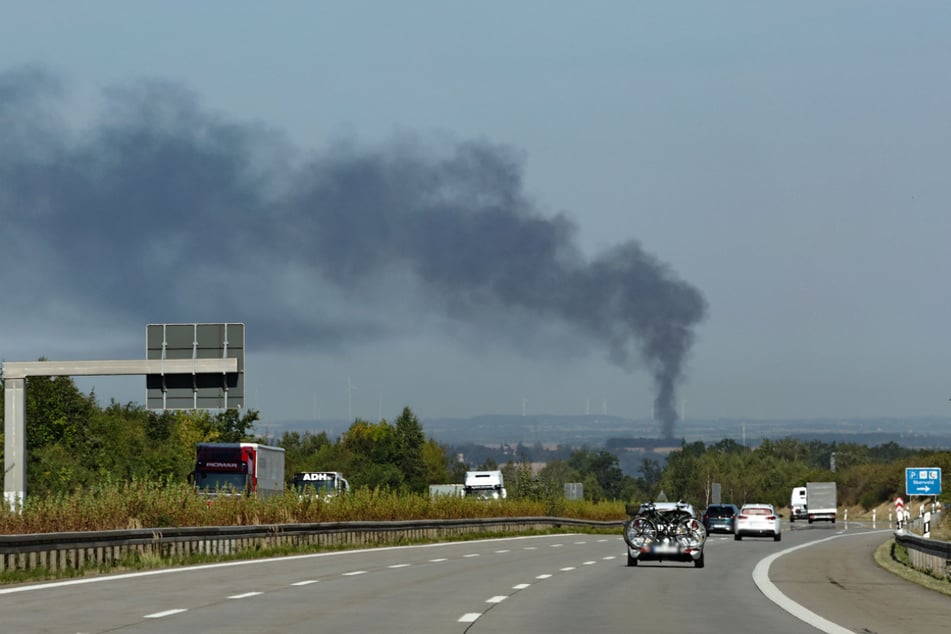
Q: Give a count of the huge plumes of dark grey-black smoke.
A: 1